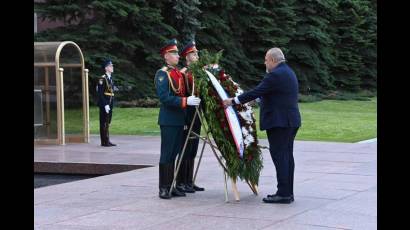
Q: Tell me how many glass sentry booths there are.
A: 1